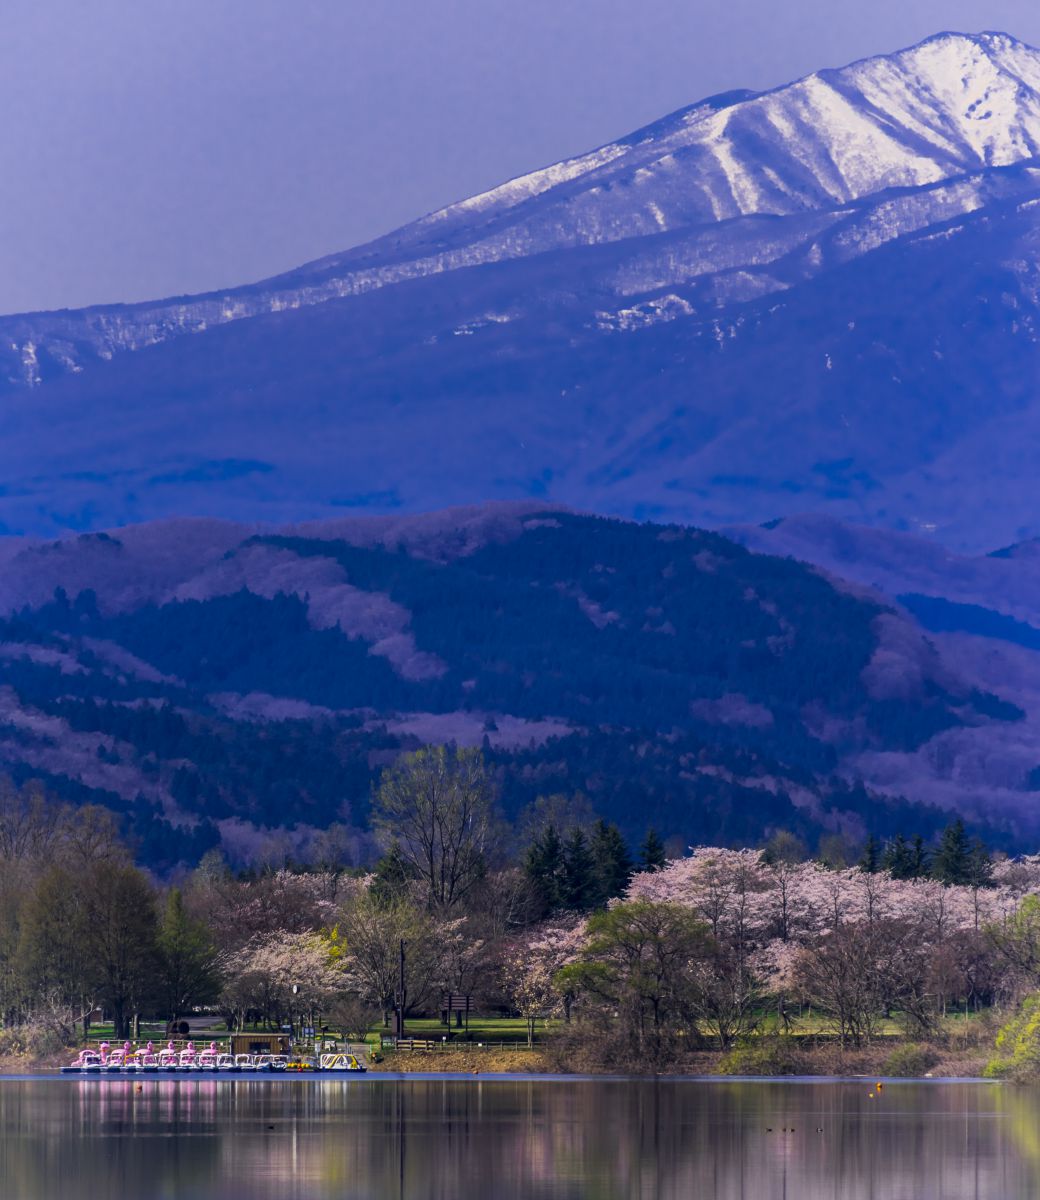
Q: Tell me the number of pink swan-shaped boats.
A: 6